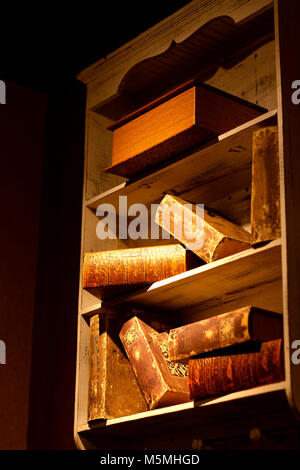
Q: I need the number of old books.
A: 8